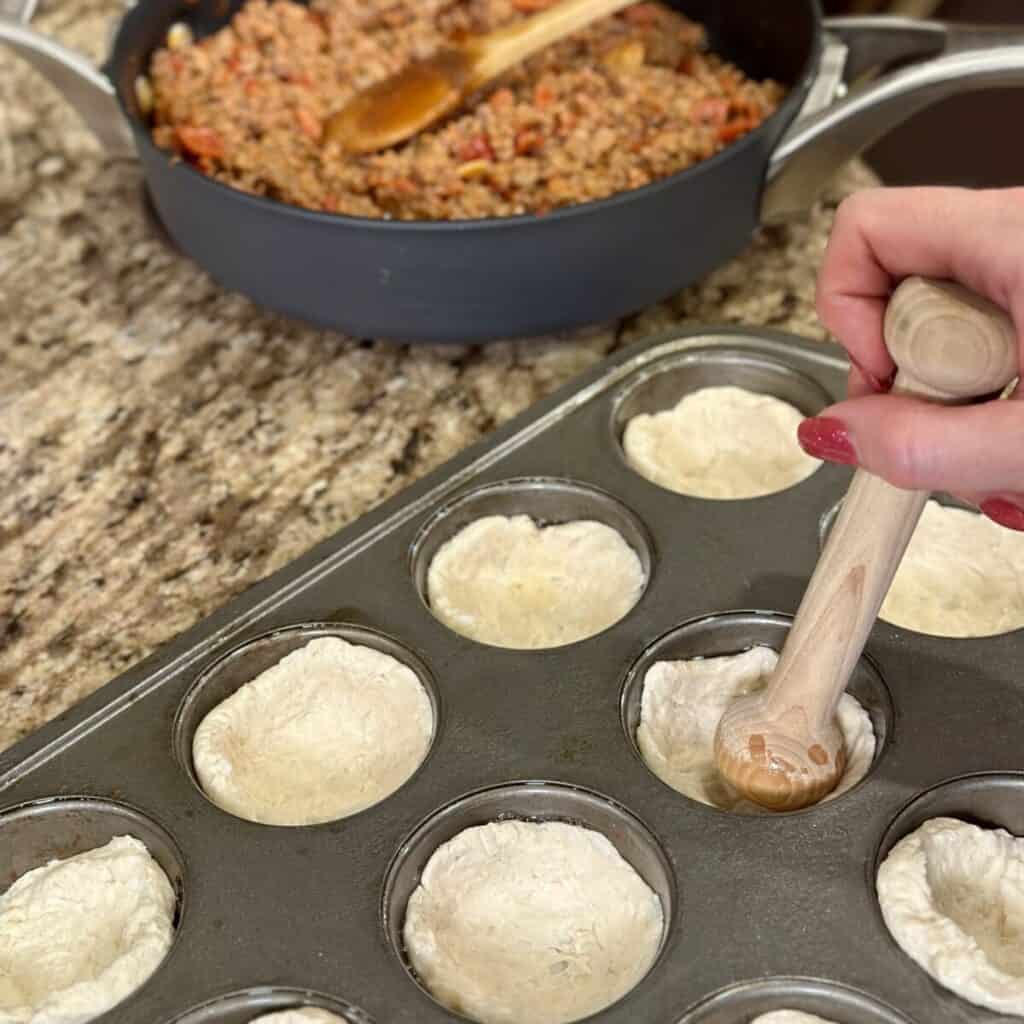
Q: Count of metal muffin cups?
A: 10